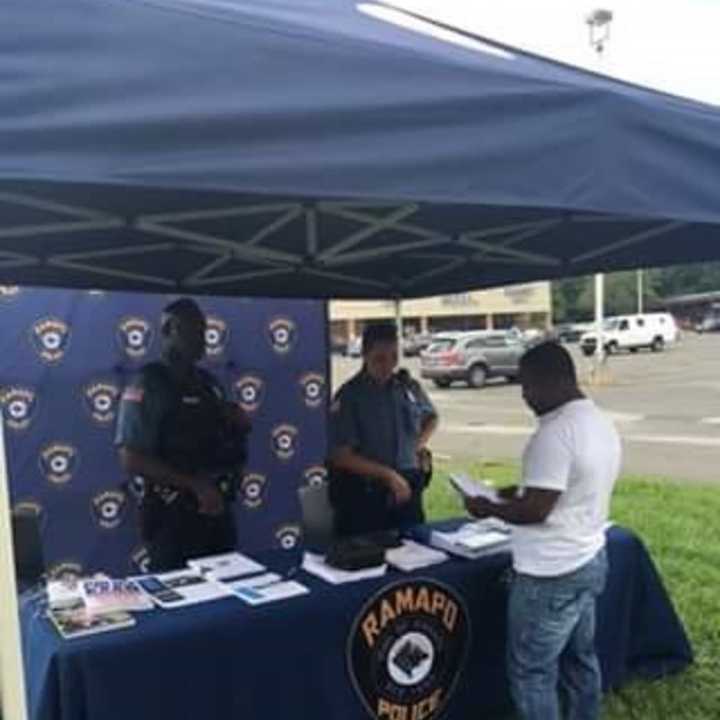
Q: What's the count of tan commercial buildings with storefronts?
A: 1